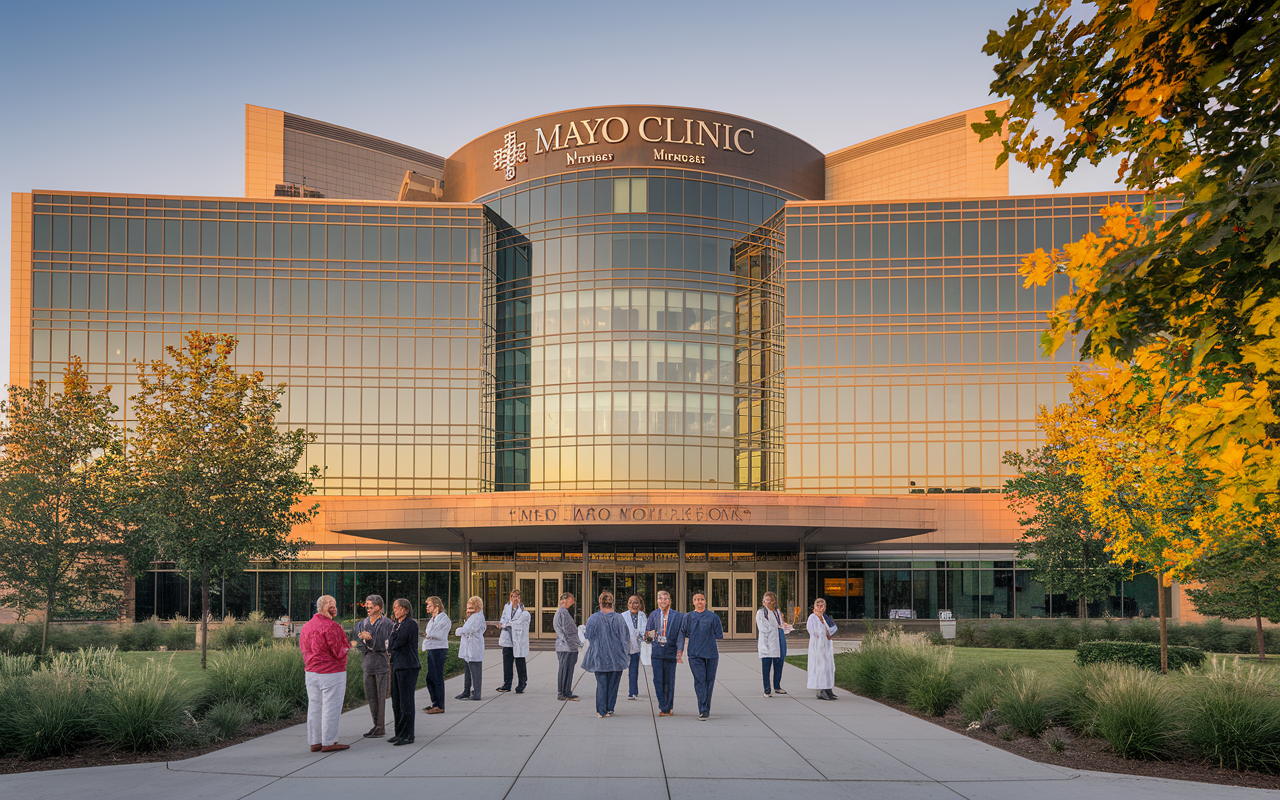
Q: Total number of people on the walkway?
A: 13